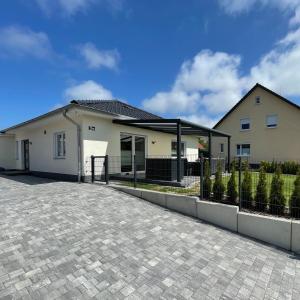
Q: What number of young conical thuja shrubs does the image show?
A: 7